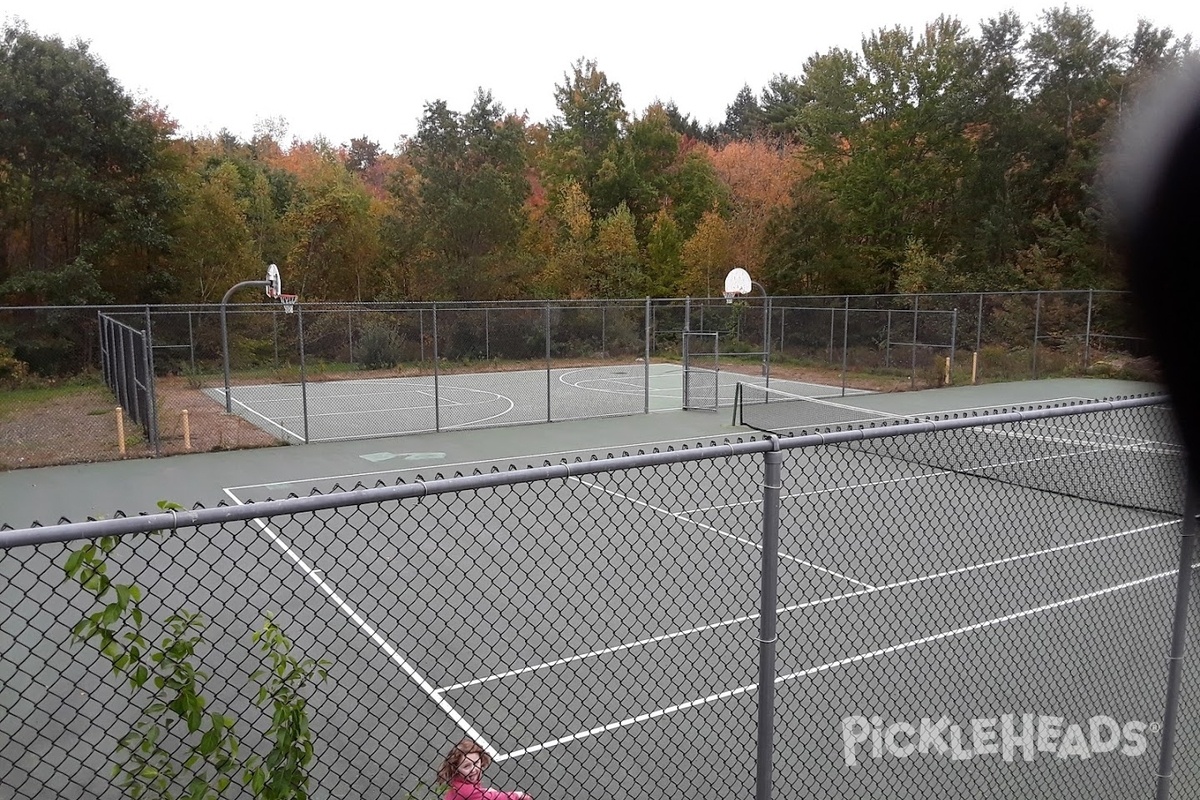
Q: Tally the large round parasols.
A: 0